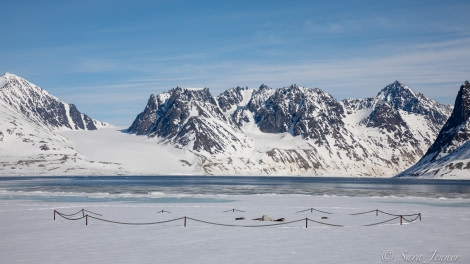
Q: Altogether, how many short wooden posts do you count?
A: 11